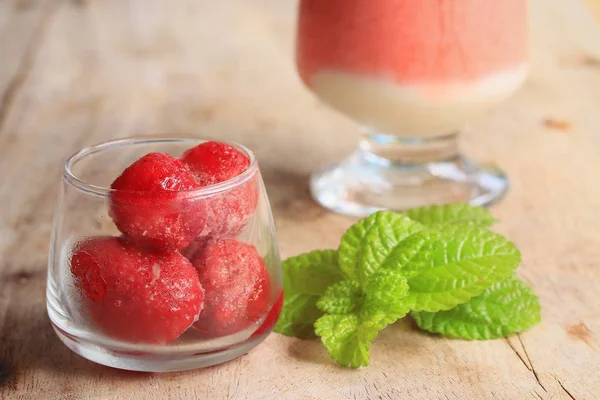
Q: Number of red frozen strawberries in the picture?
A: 4